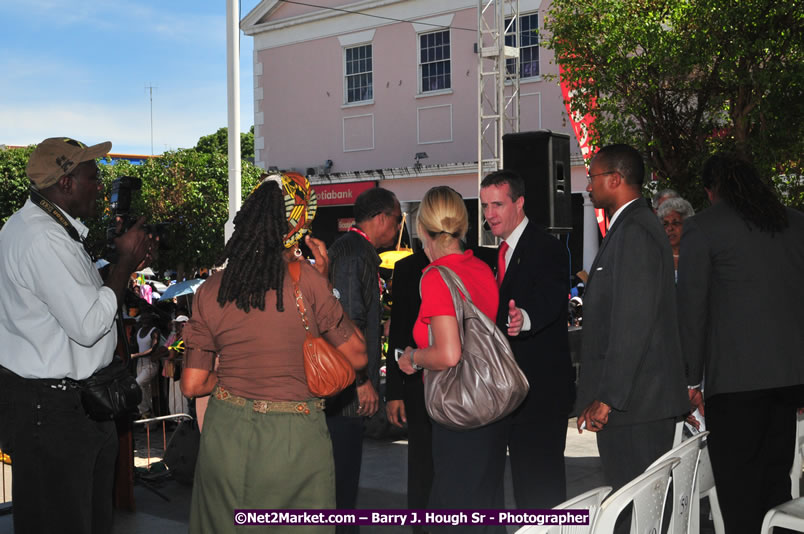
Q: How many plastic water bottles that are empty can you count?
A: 0